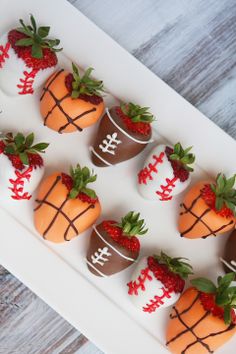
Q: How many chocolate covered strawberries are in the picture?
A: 11